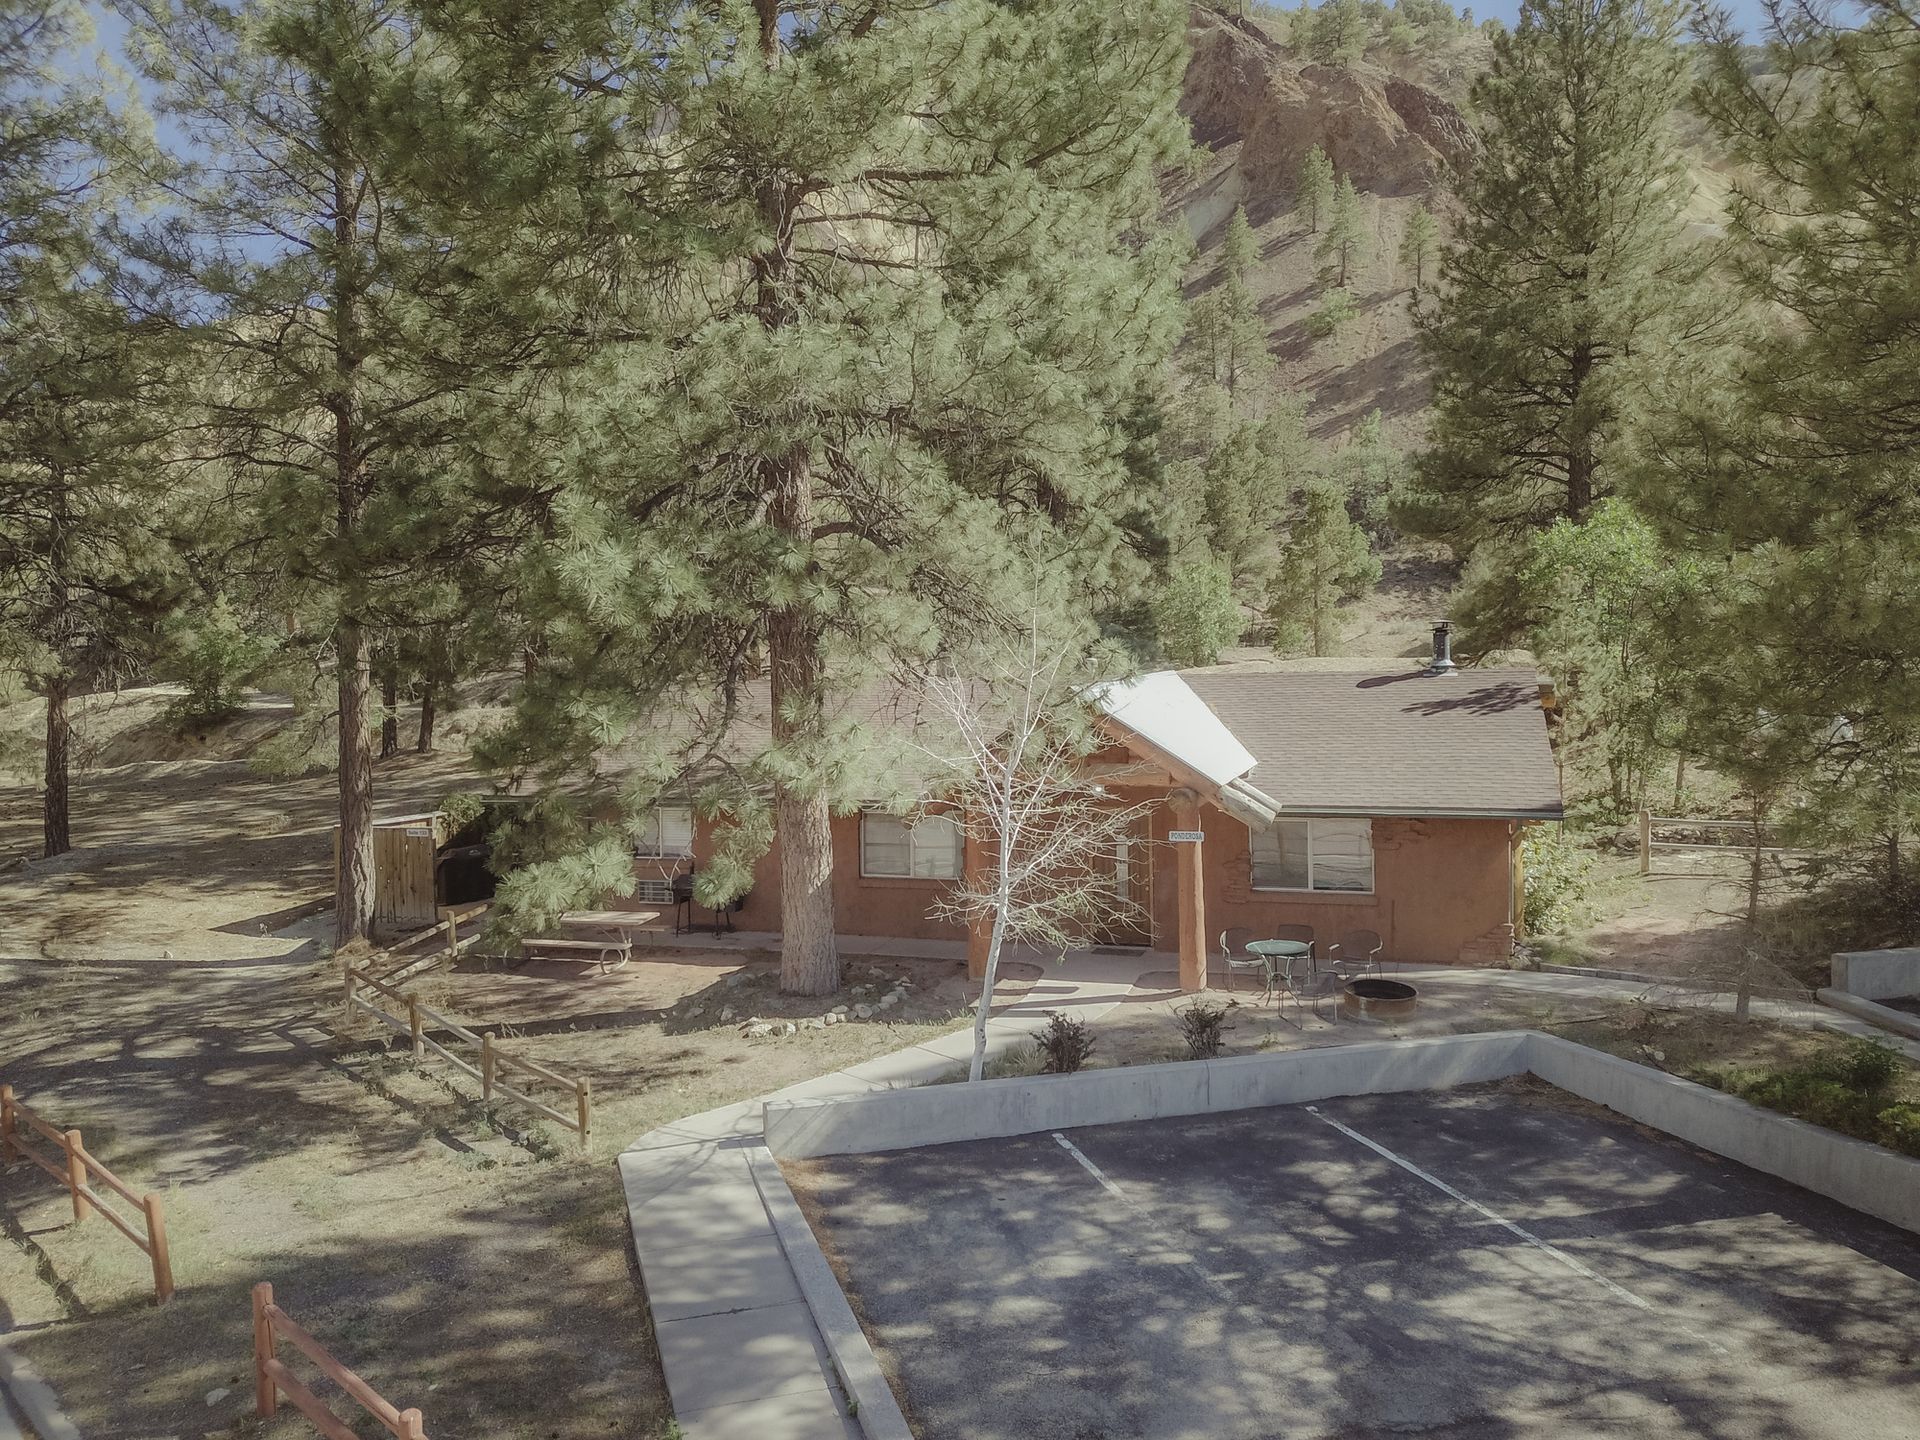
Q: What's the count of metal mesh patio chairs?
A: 4